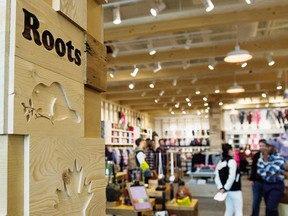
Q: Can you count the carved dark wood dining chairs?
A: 0